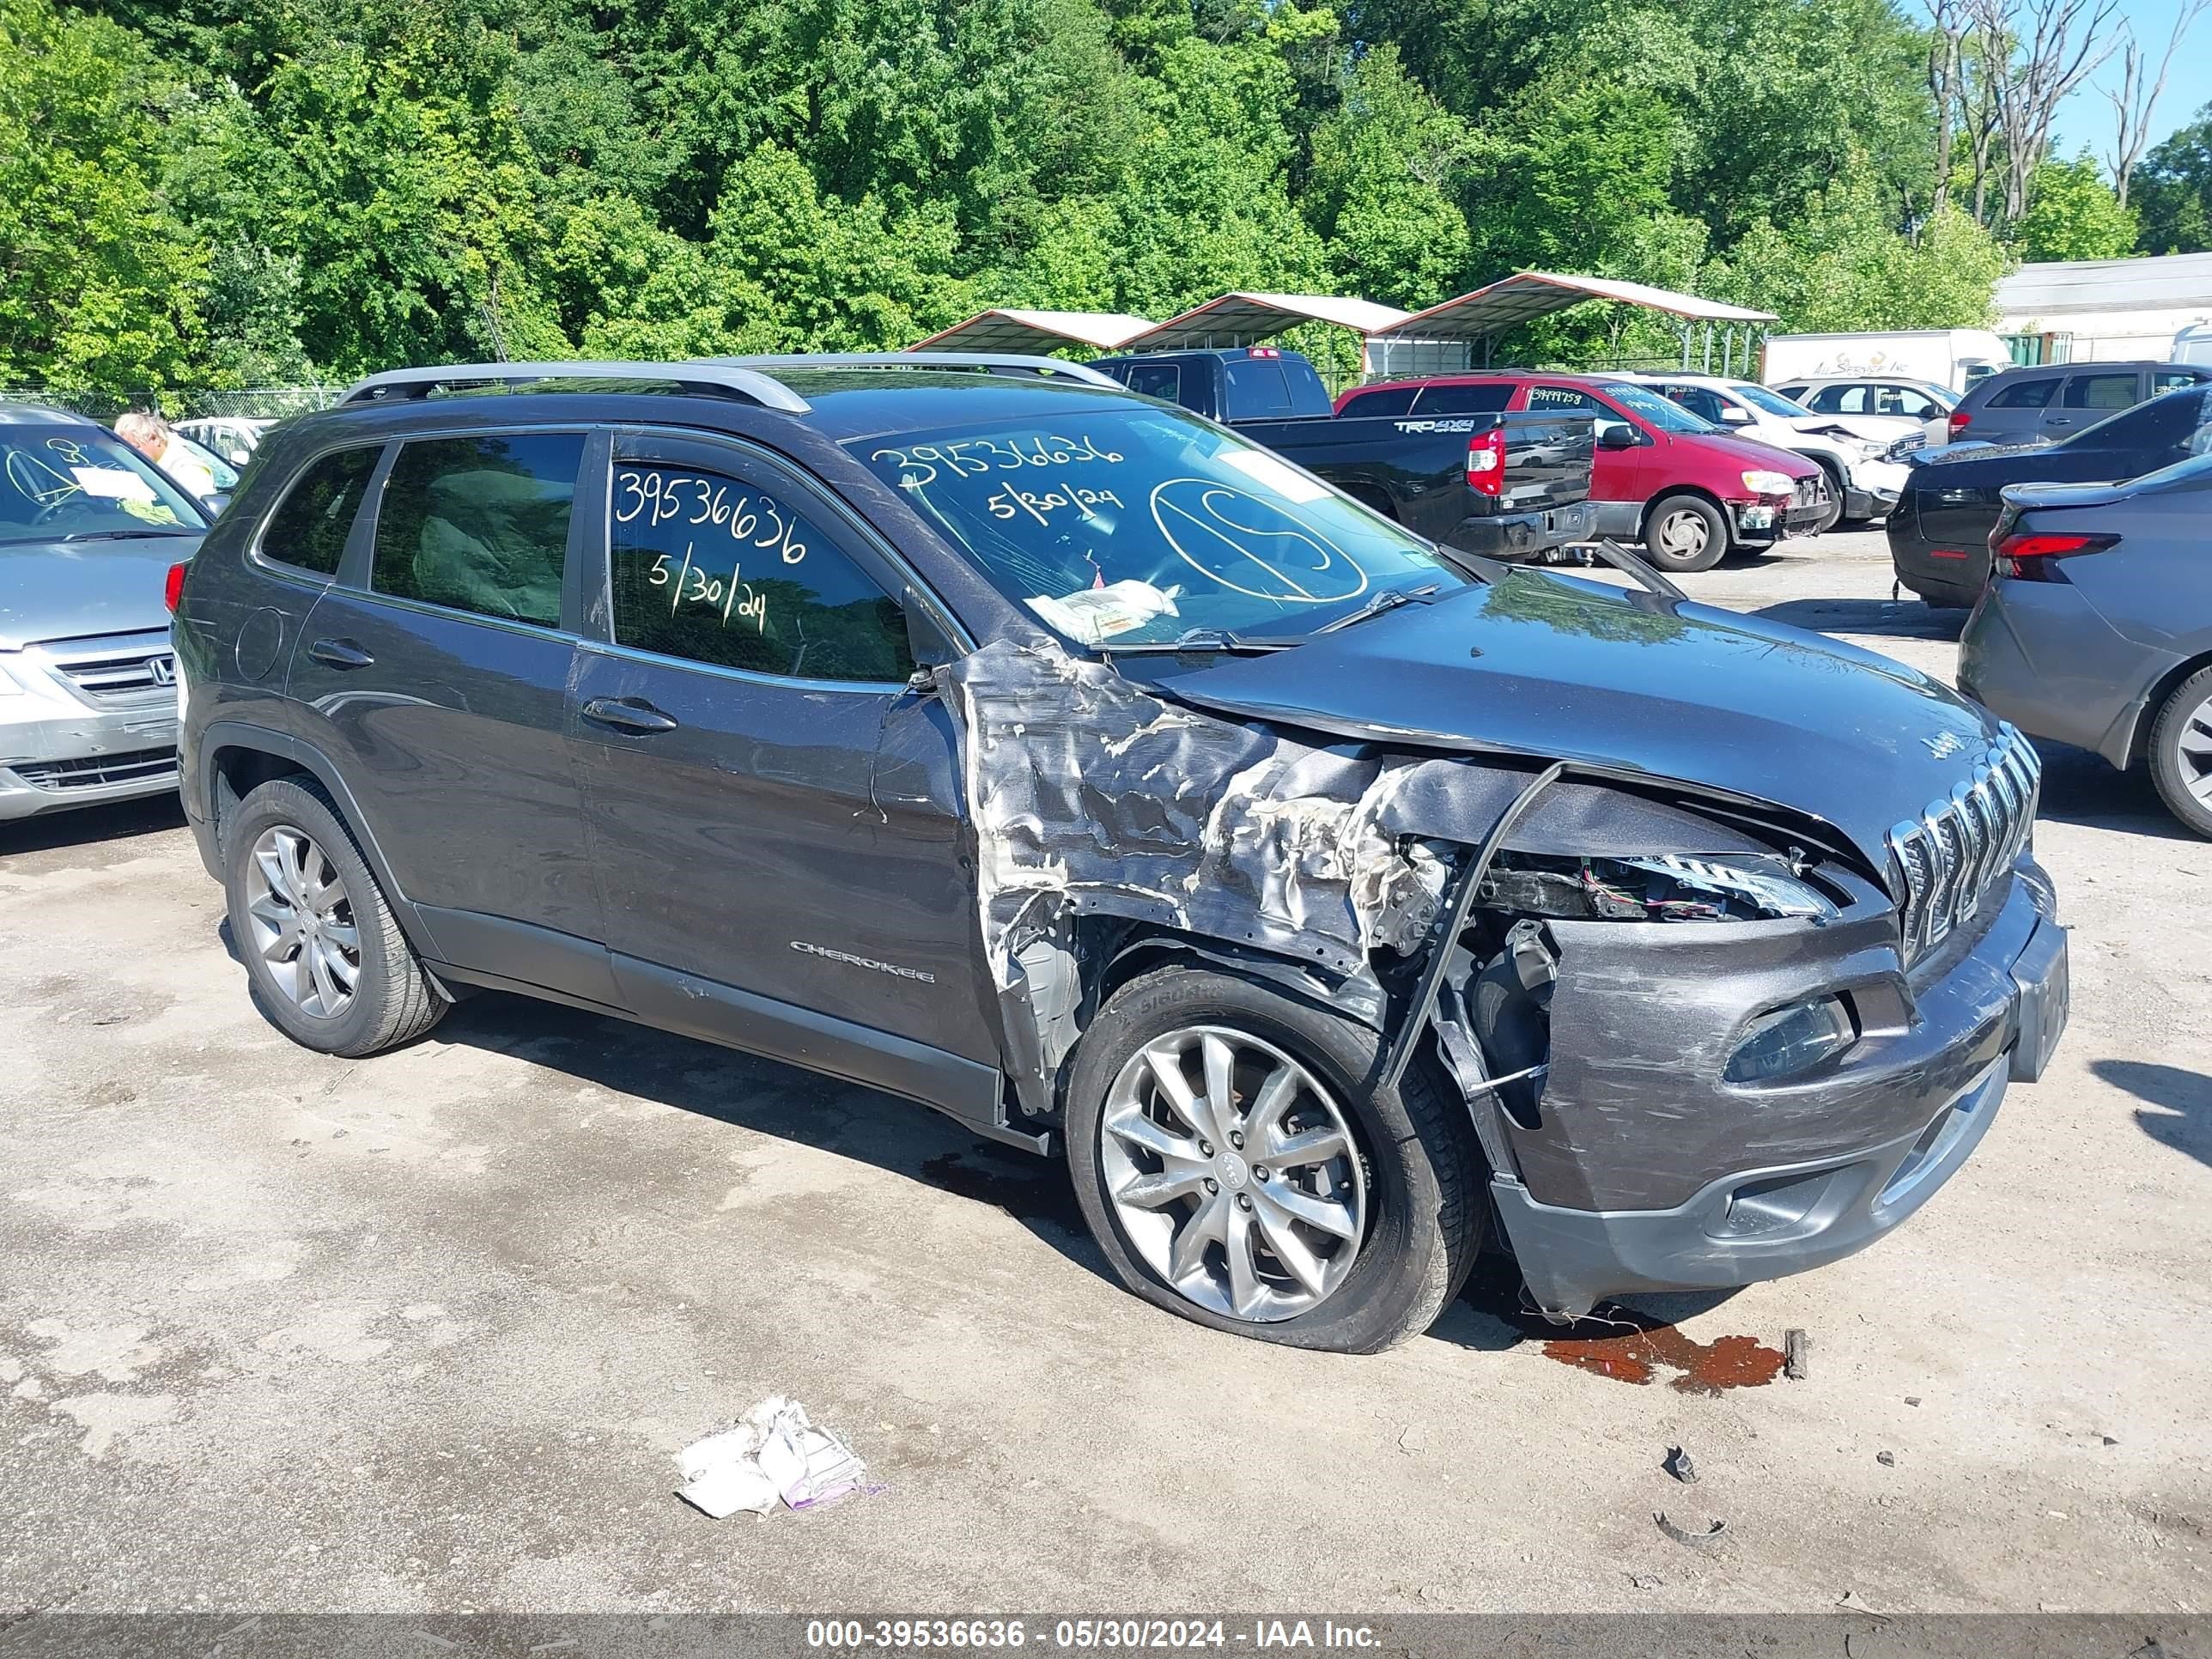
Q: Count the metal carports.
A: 3